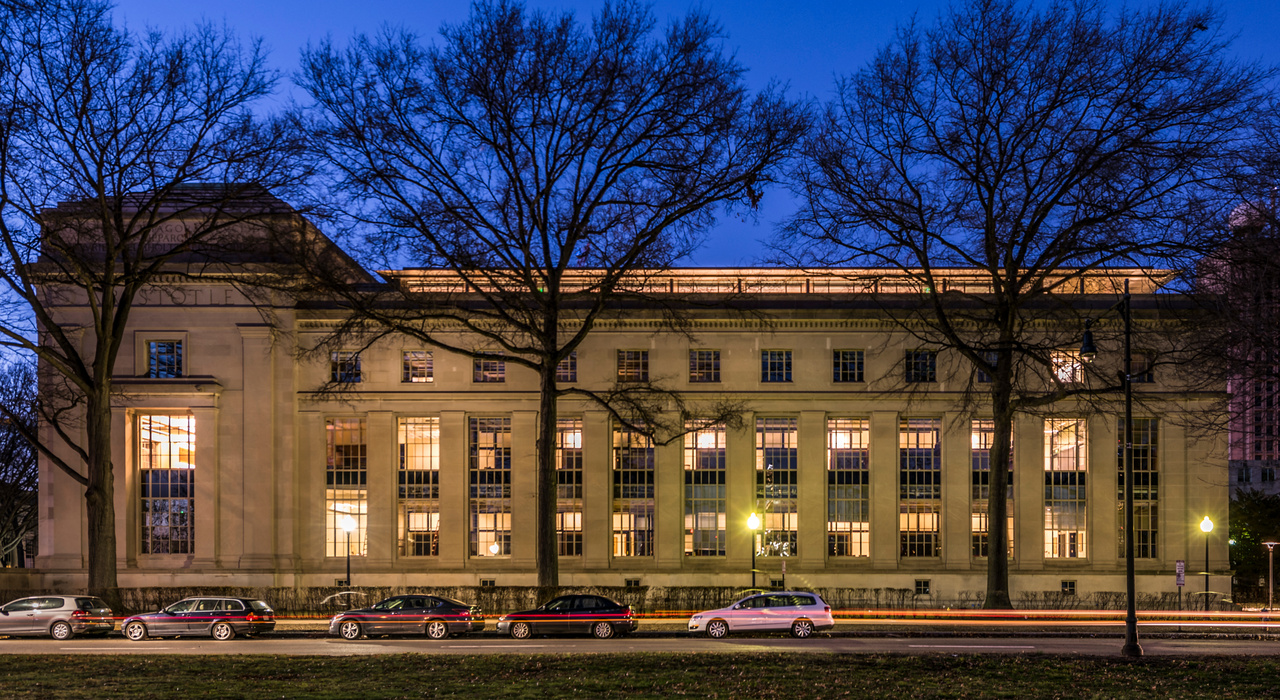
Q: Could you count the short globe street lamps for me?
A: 3